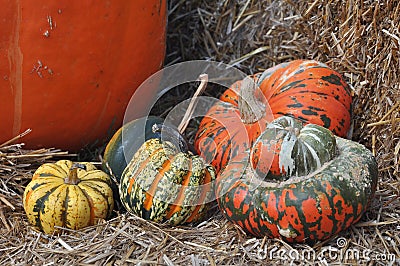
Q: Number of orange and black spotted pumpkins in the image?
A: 2